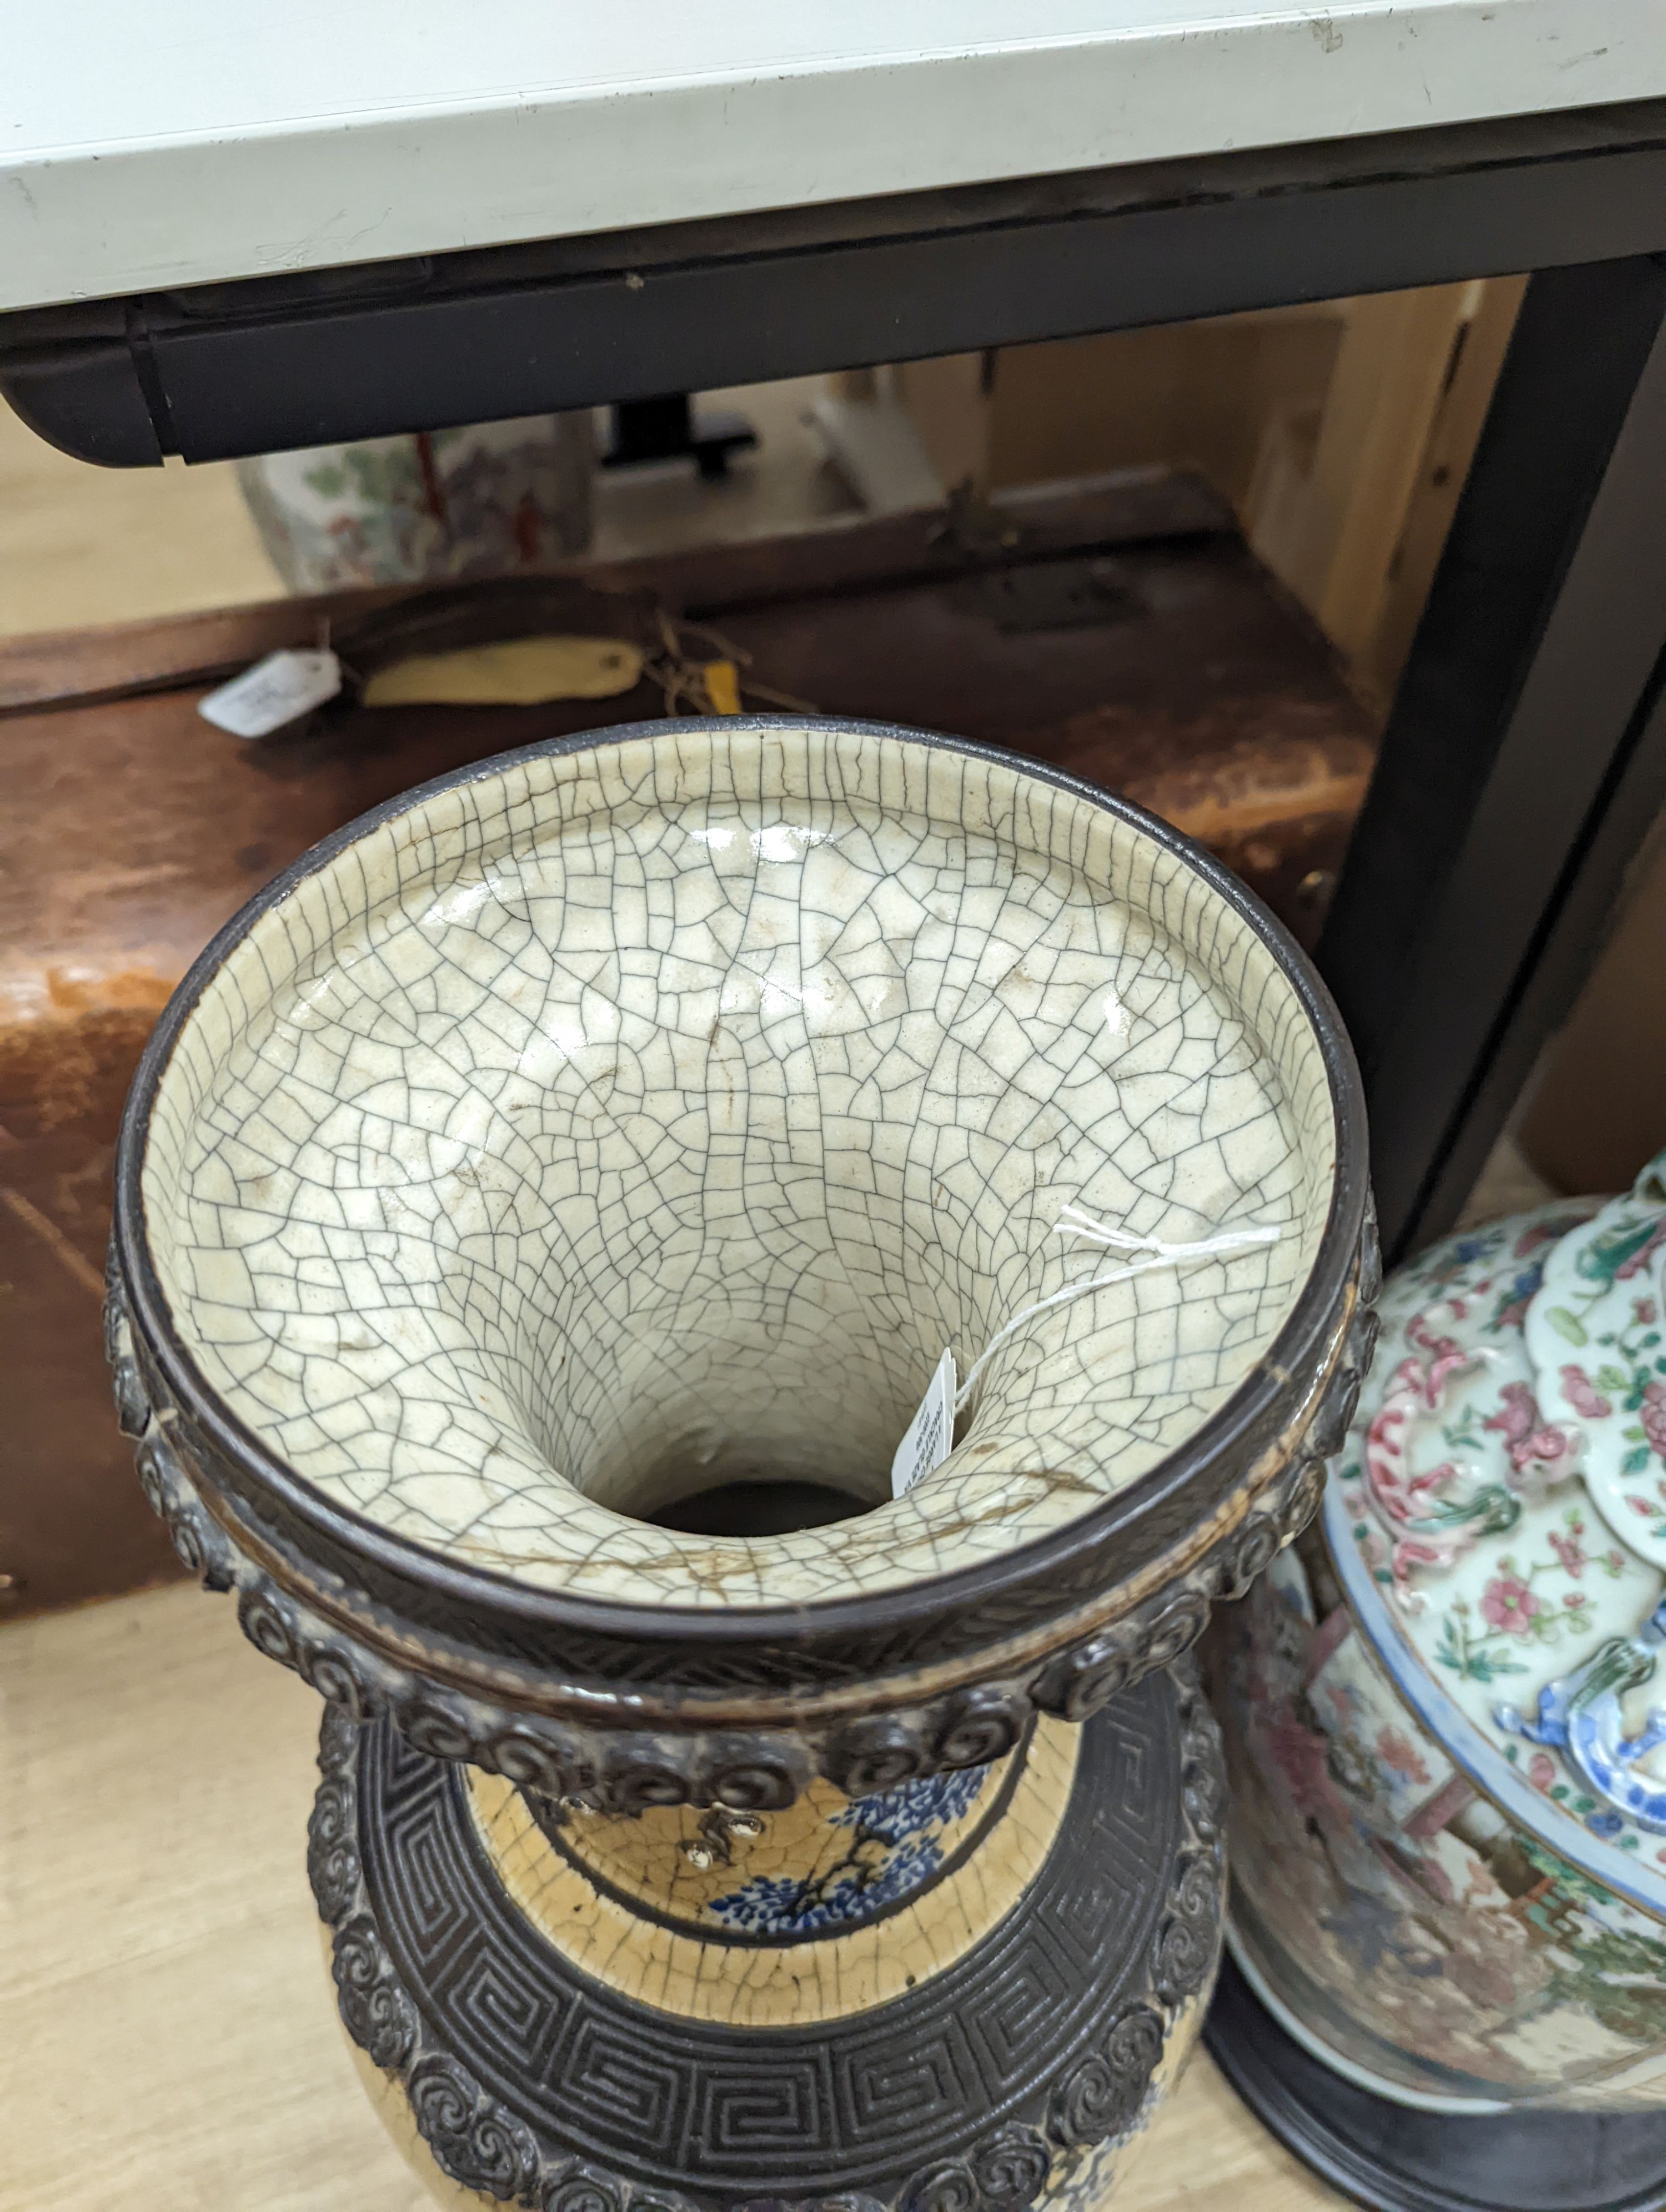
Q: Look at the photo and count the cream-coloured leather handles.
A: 0